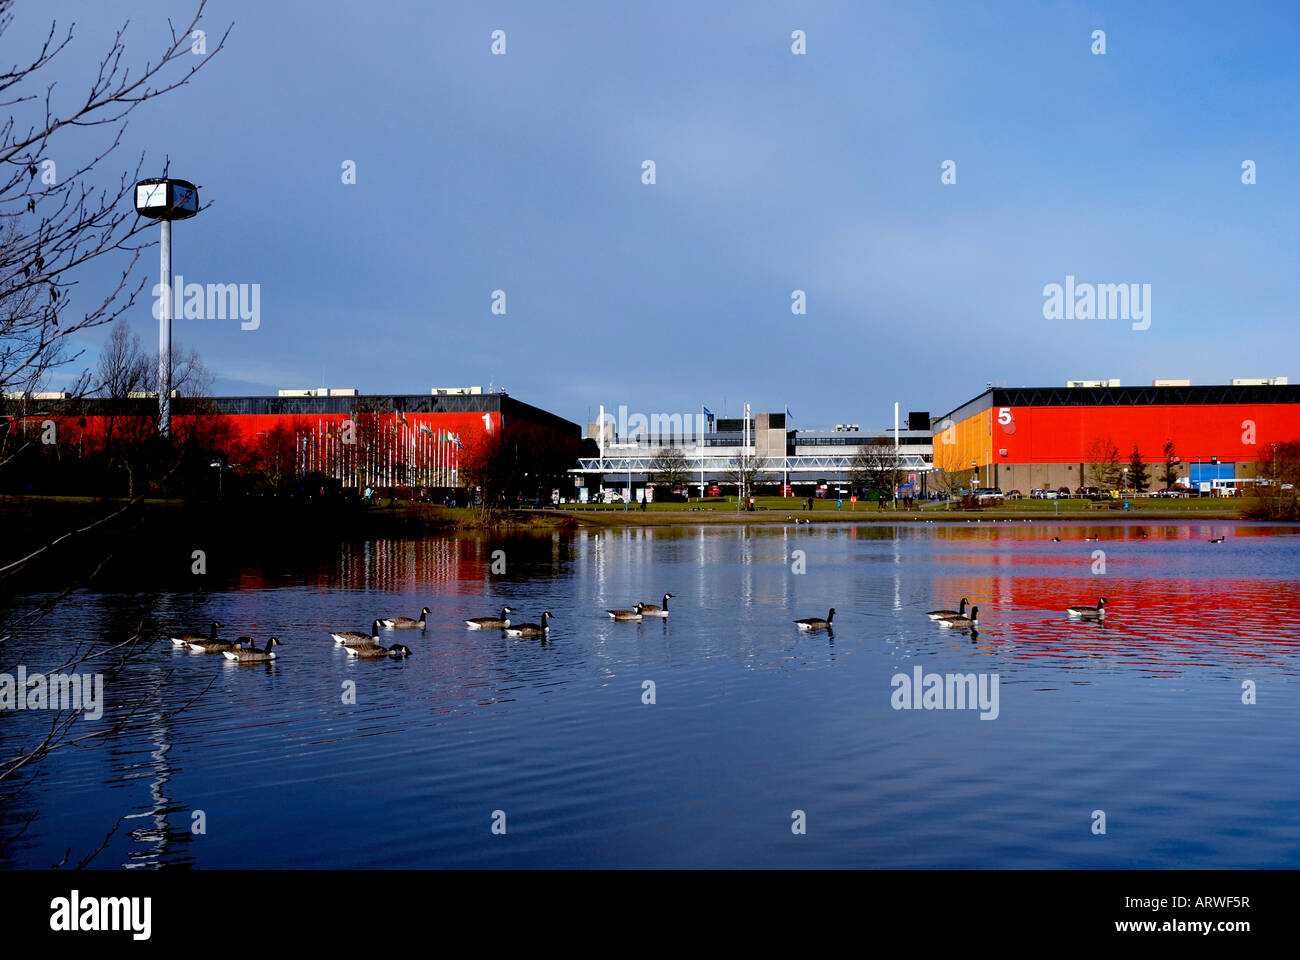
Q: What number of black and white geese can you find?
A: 14